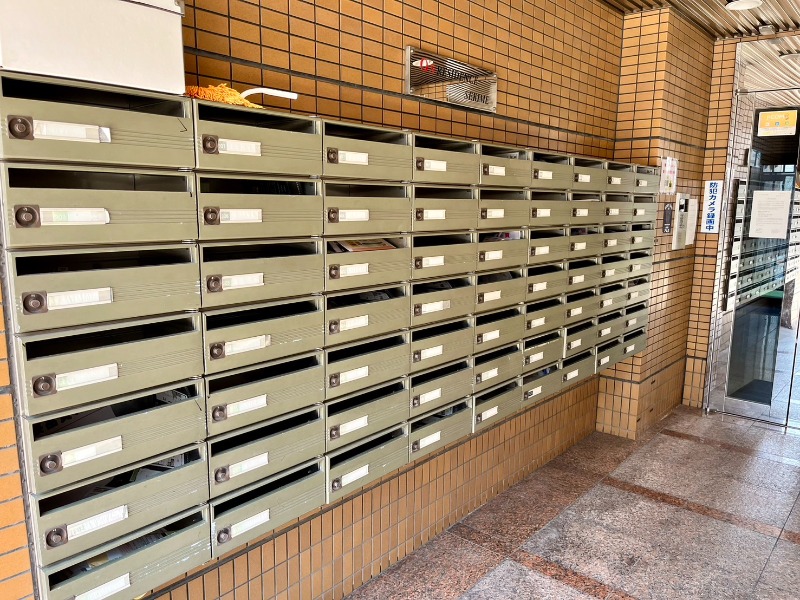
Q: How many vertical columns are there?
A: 9